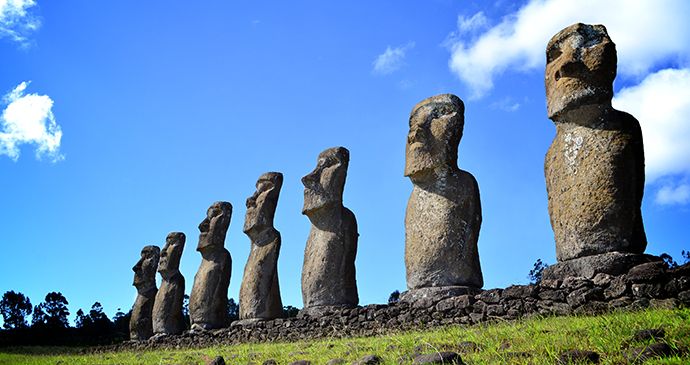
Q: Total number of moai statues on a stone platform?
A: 7